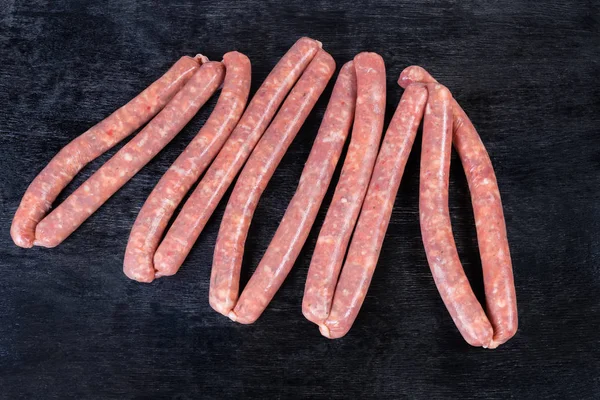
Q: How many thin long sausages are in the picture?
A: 10